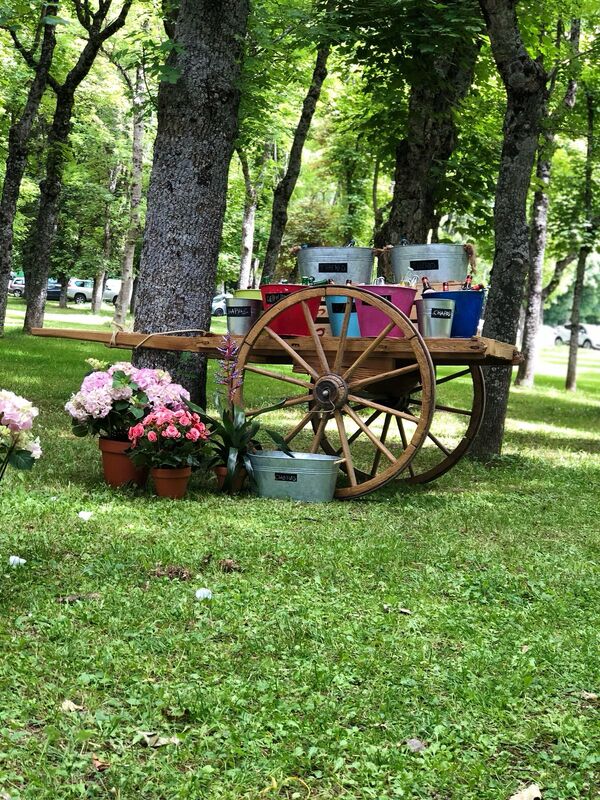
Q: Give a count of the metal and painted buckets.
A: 10